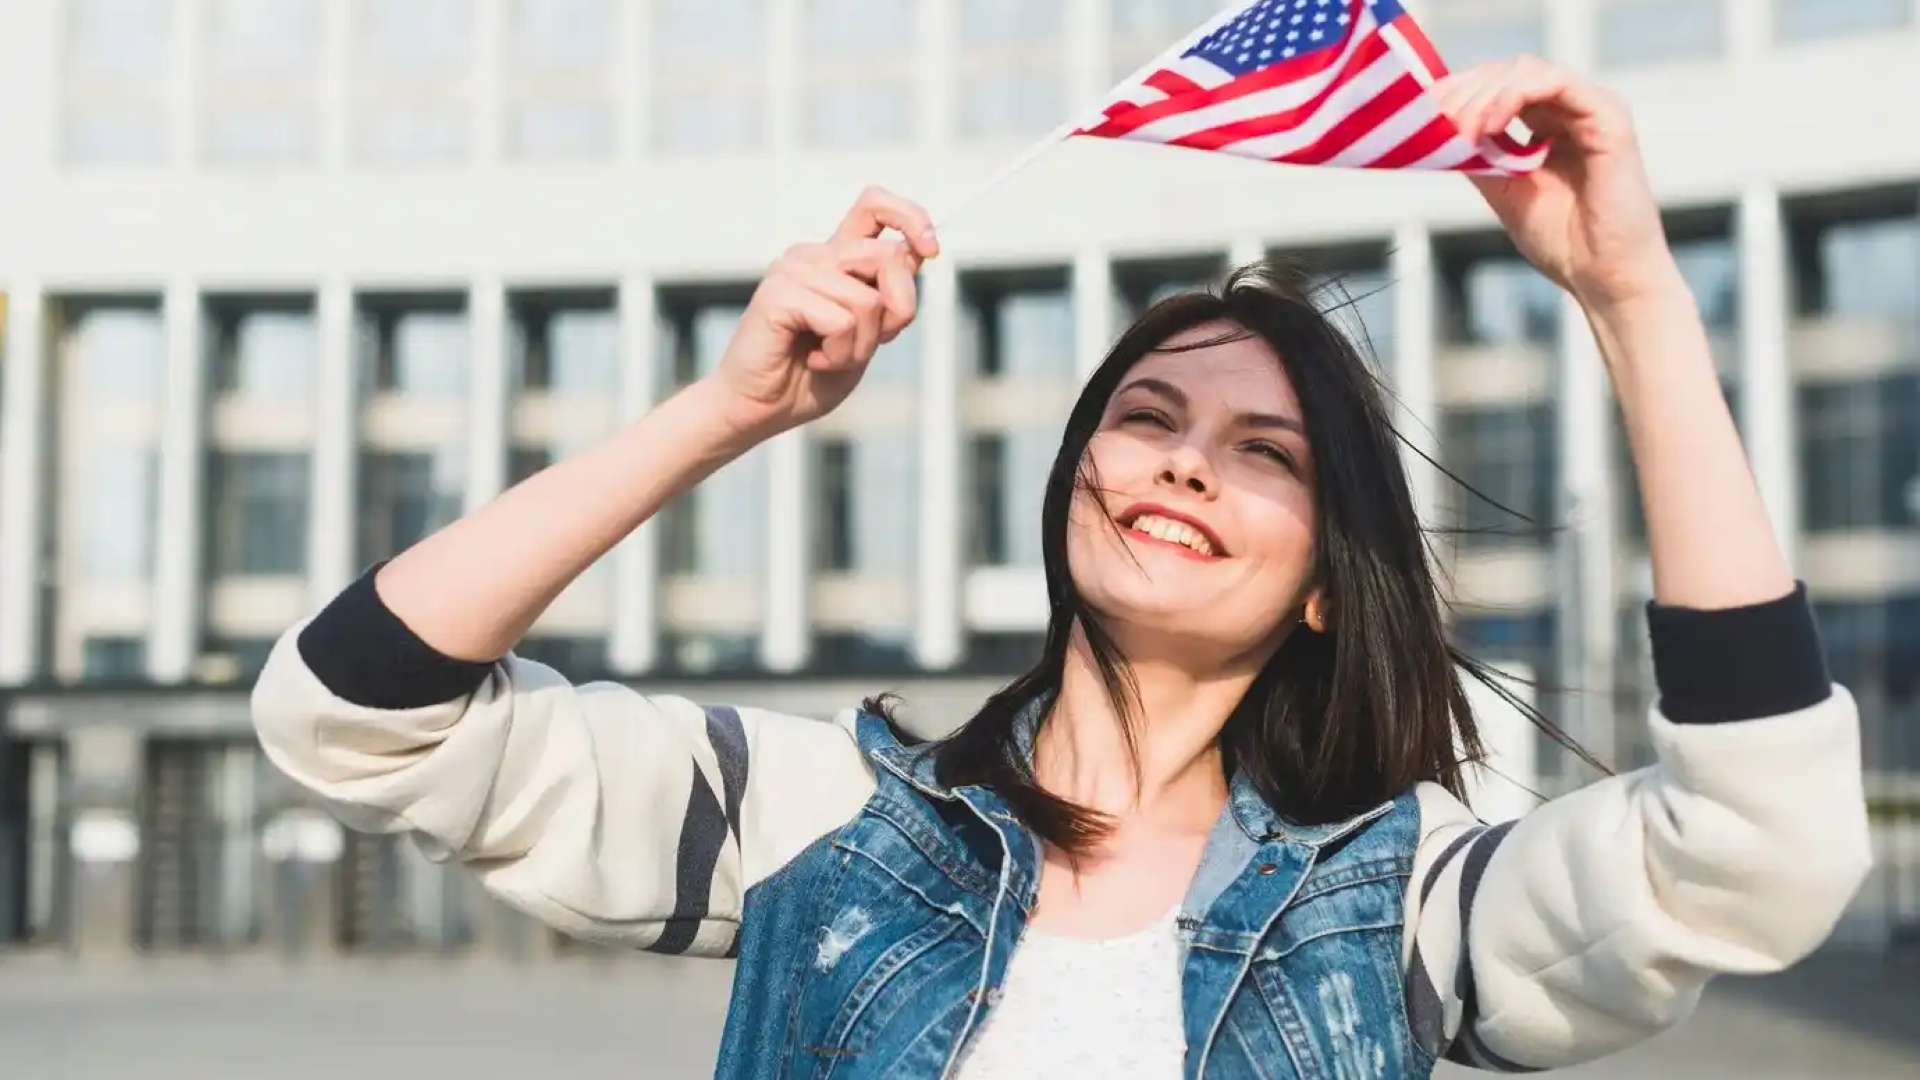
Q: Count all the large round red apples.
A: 0